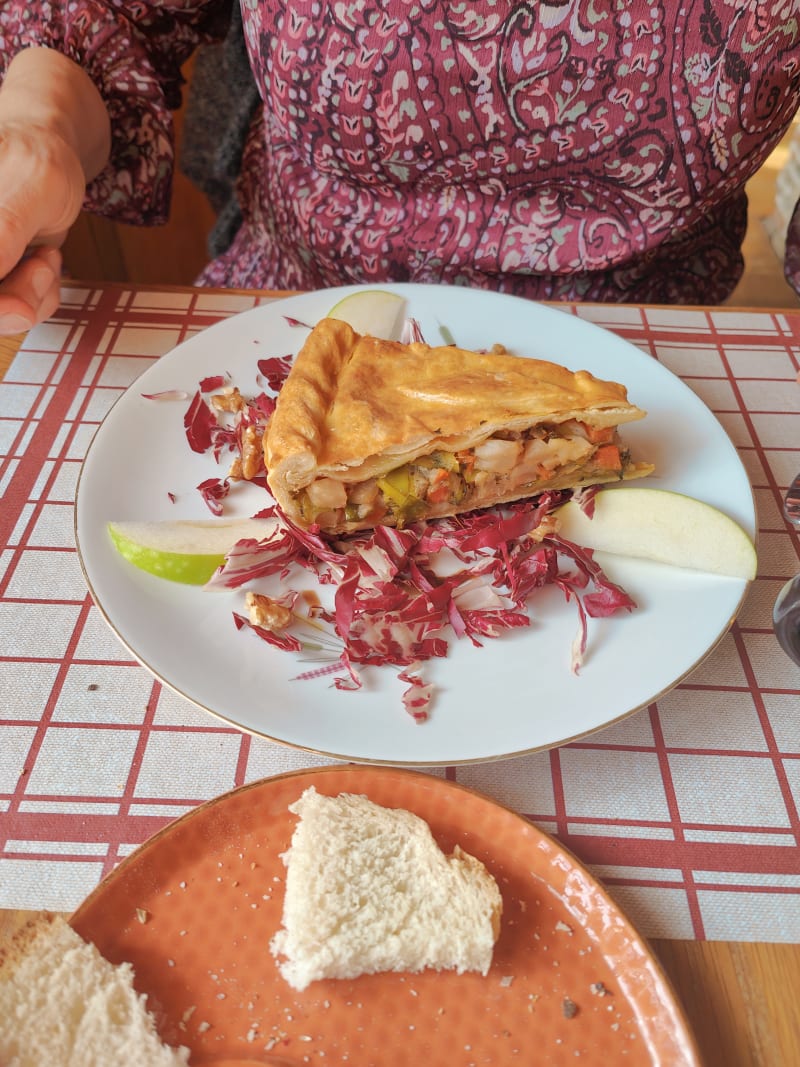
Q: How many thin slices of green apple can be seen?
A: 3